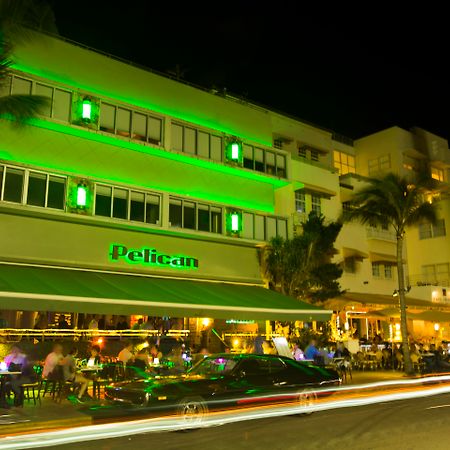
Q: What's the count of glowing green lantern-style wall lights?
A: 4